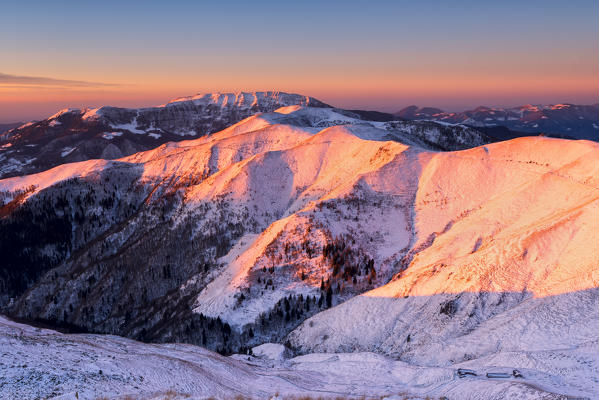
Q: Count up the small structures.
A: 3